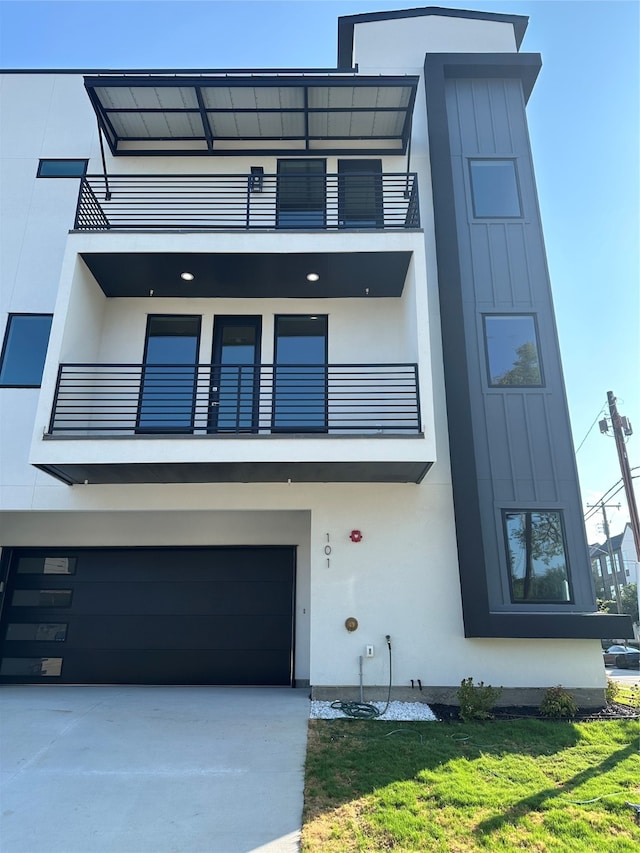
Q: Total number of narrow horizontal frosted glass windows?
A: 4